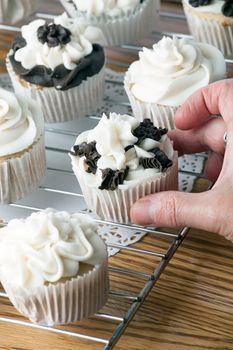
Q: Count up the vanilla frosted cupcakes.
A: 3